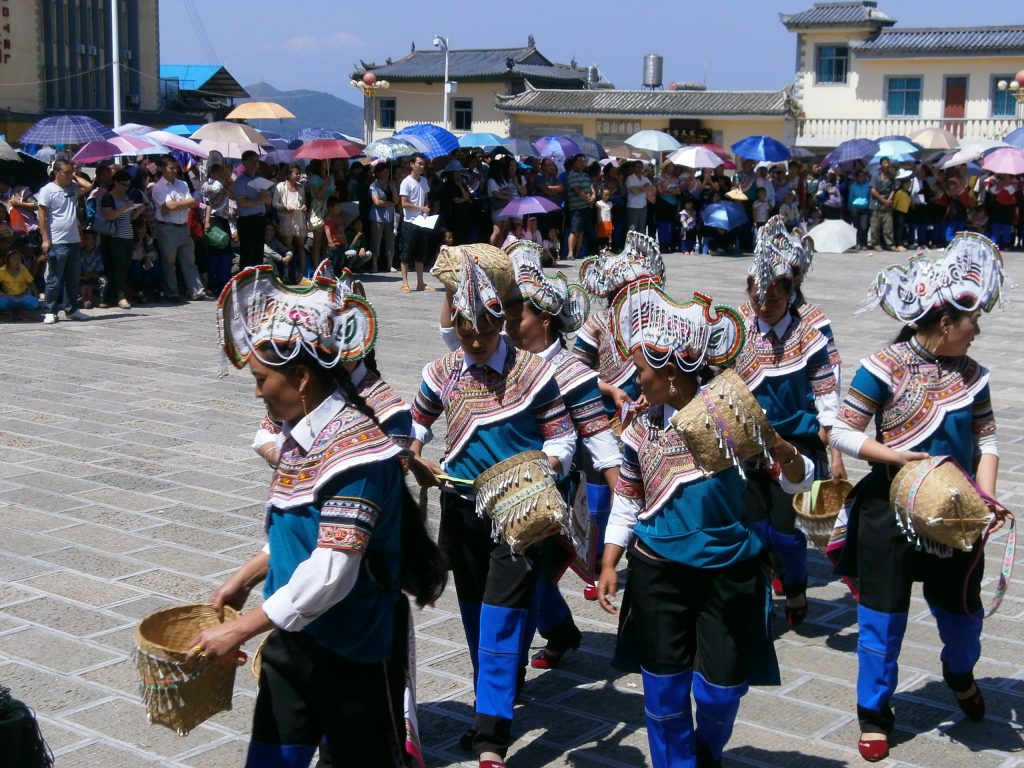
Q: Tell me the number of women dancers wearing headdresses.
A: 9